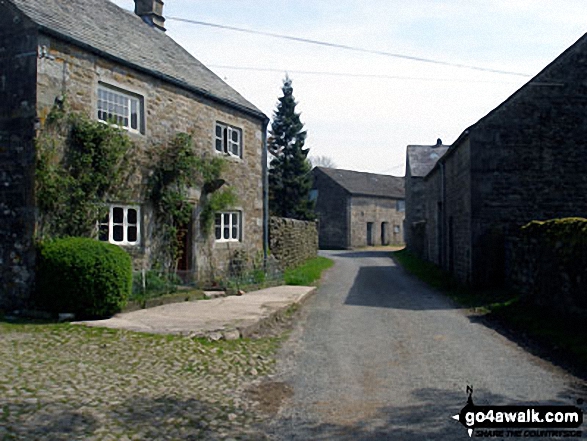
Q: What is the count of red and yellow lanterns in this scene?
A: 0